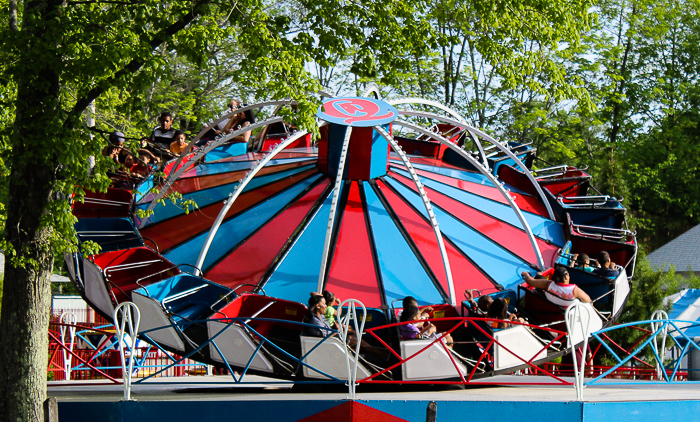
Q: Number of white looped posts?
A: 5